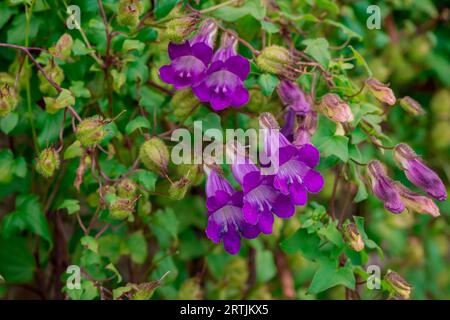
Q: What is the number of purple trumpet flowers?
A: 5